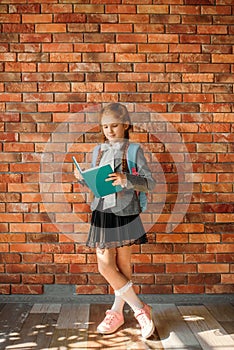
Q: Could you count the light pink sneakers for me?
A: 2